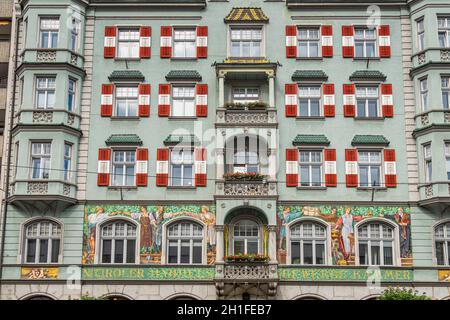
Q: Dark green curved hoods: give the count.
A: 8